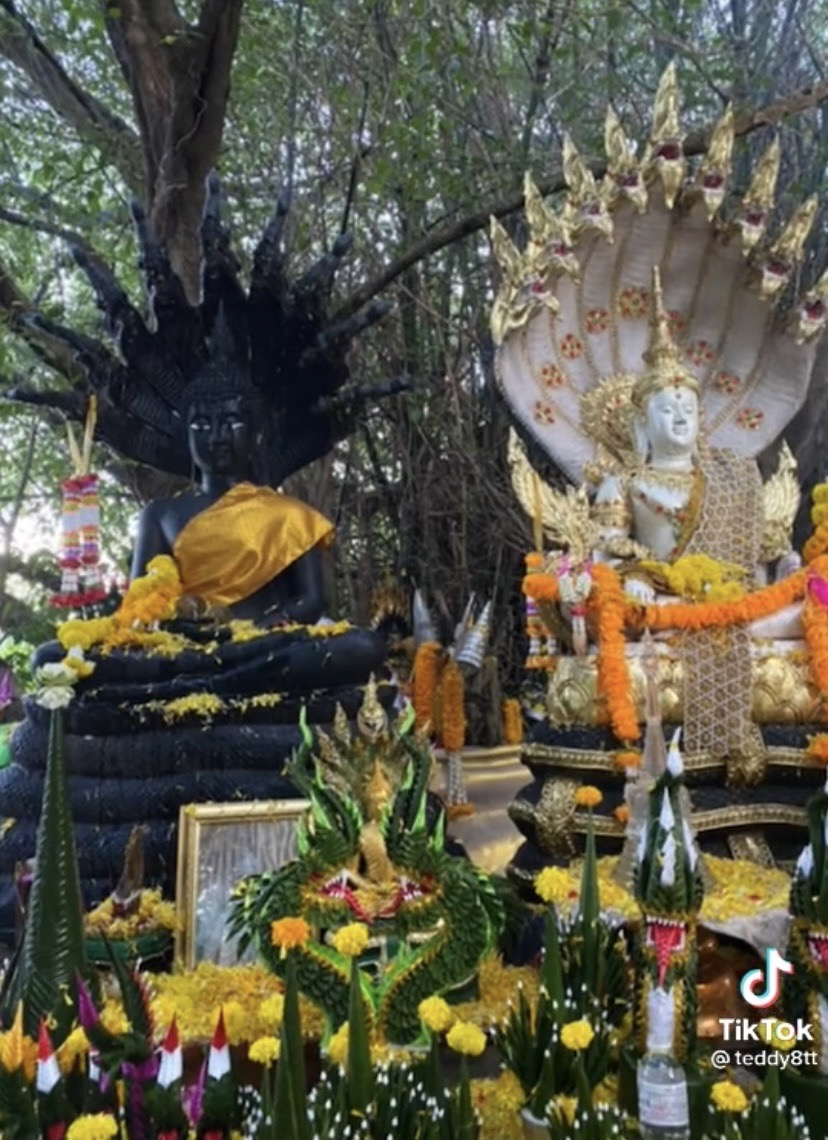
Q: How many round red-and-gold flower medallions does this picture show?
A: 9